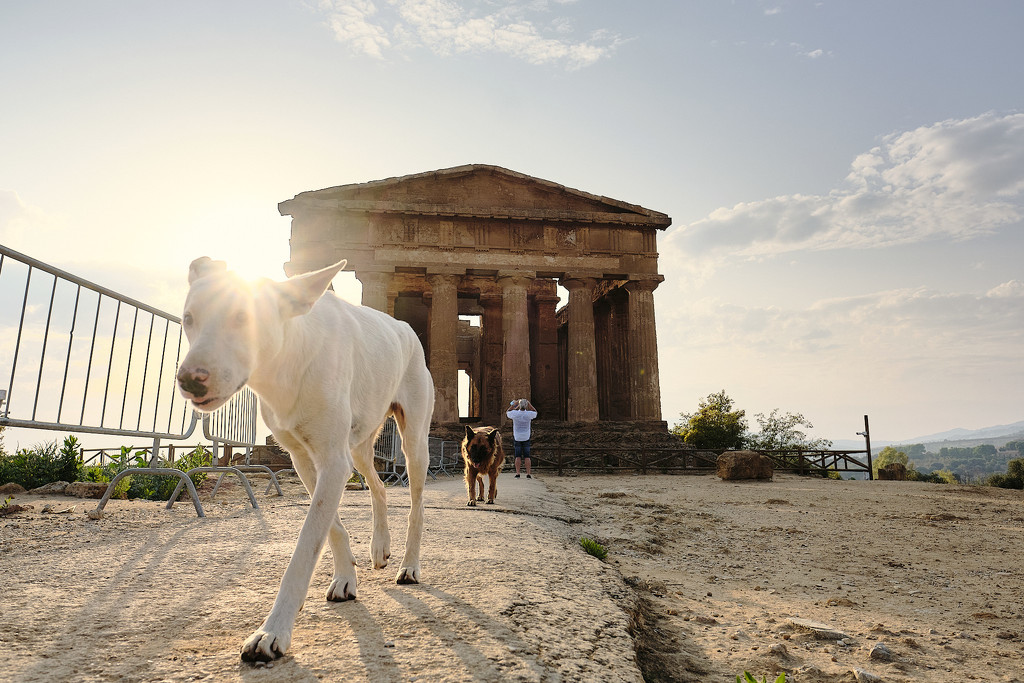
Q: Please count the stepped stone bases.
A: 1